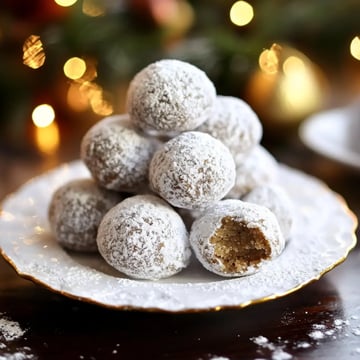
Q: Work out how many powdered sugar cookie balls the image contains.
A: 9